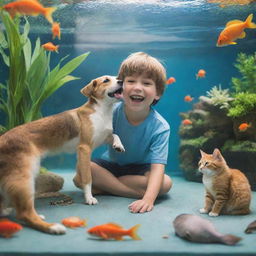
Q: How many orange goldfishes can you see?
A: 12